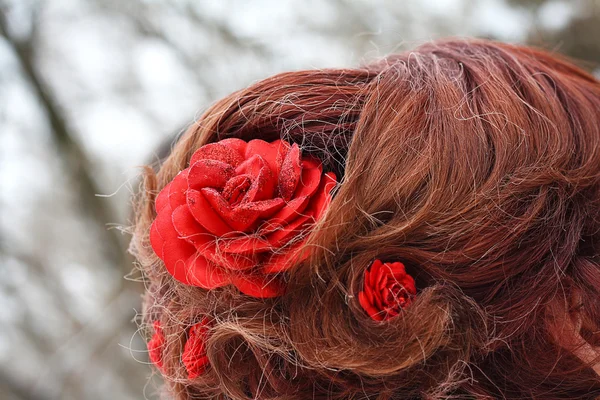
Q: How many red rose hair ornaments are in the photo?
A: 4